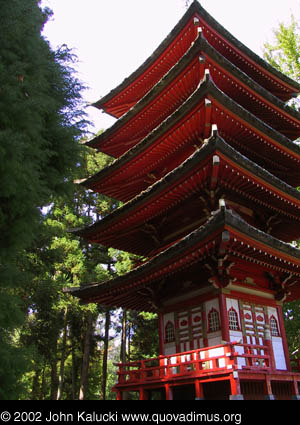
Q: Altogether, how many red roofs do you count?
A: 5